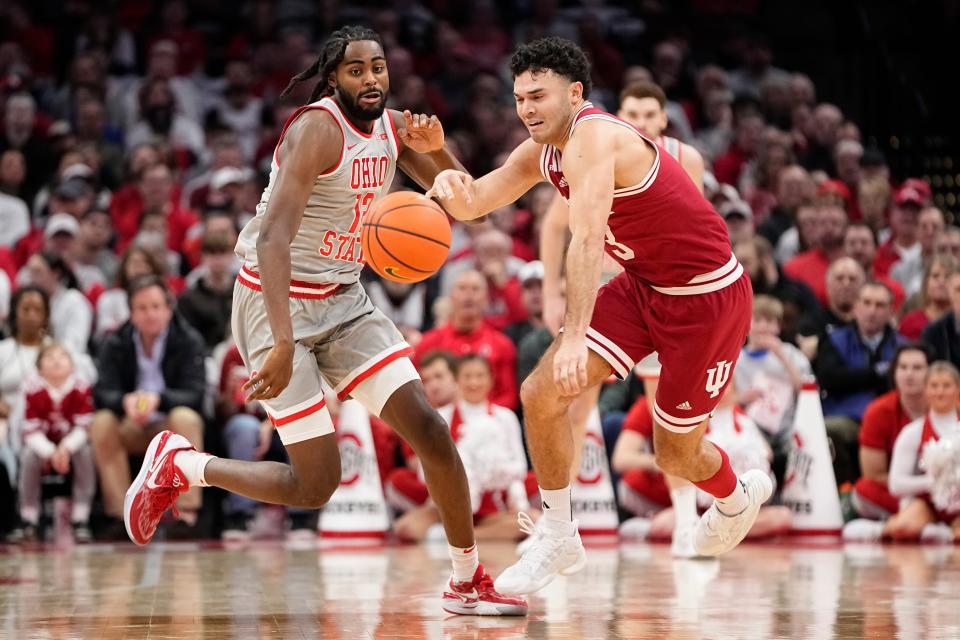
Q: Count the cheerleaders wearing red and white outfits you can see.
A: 3